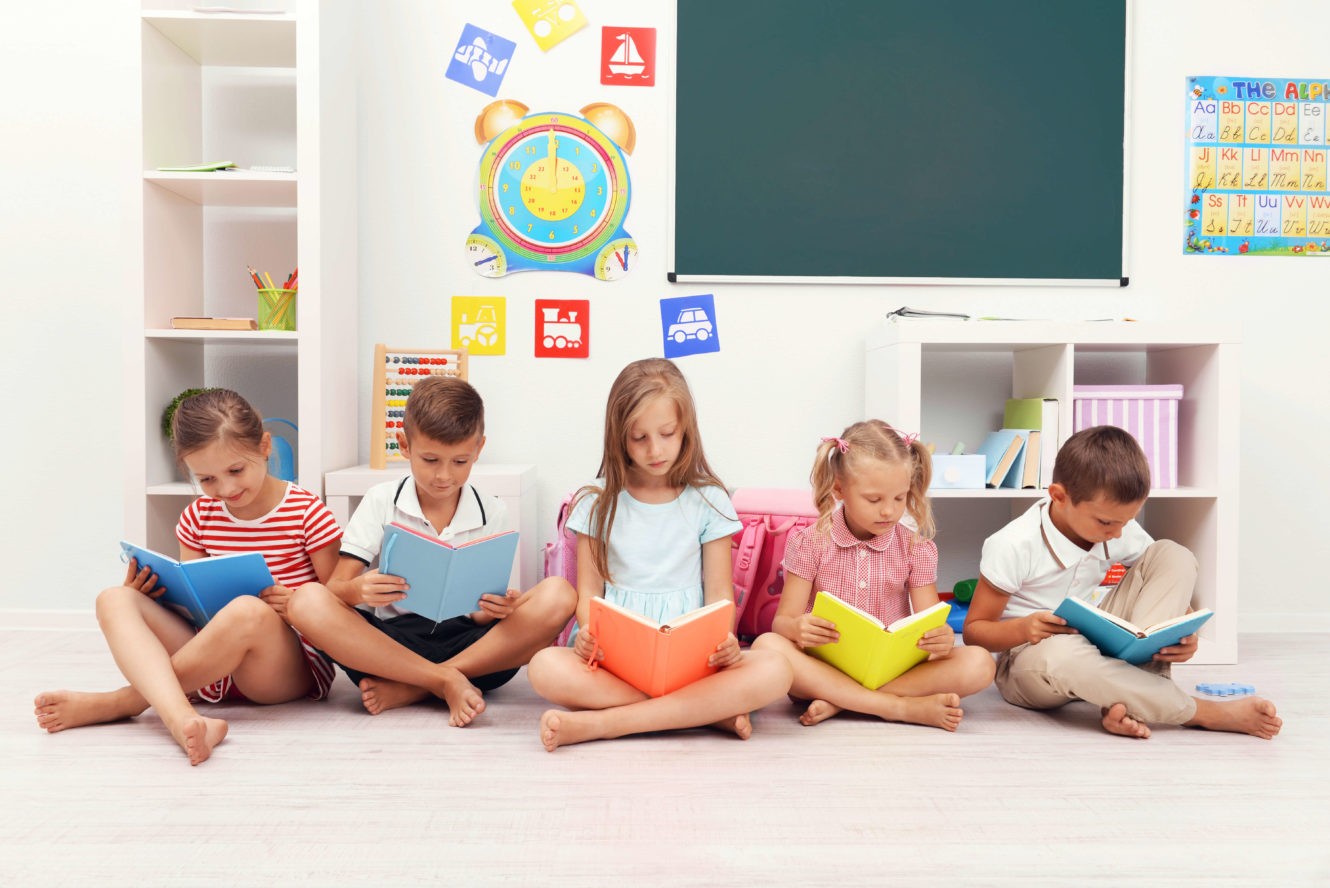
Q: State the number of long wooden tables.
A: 0